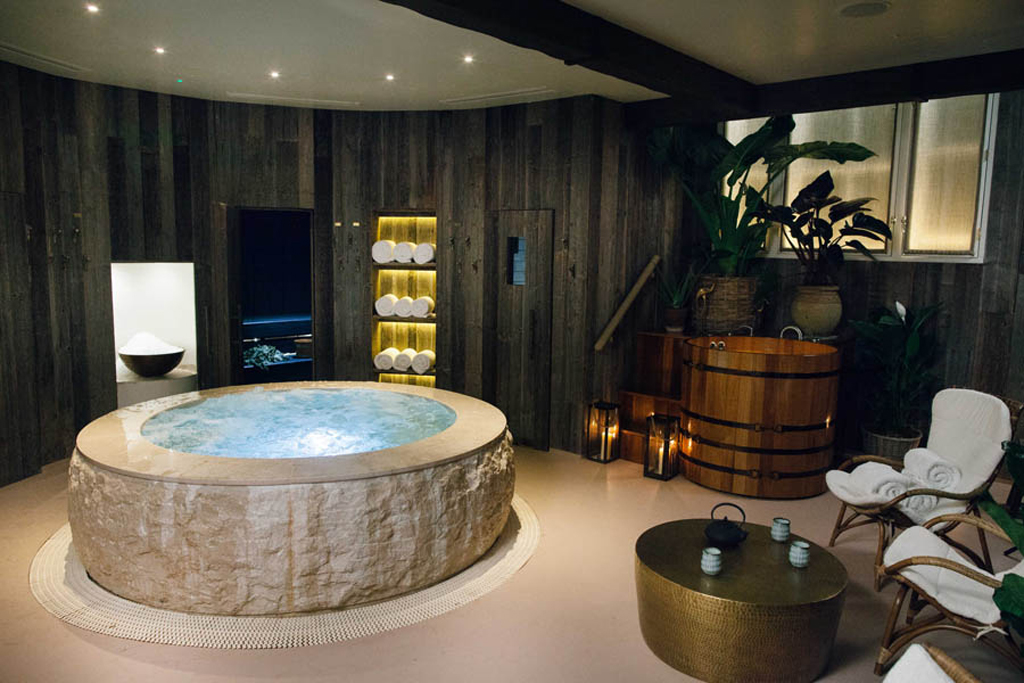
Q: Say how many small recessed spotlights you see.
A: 5